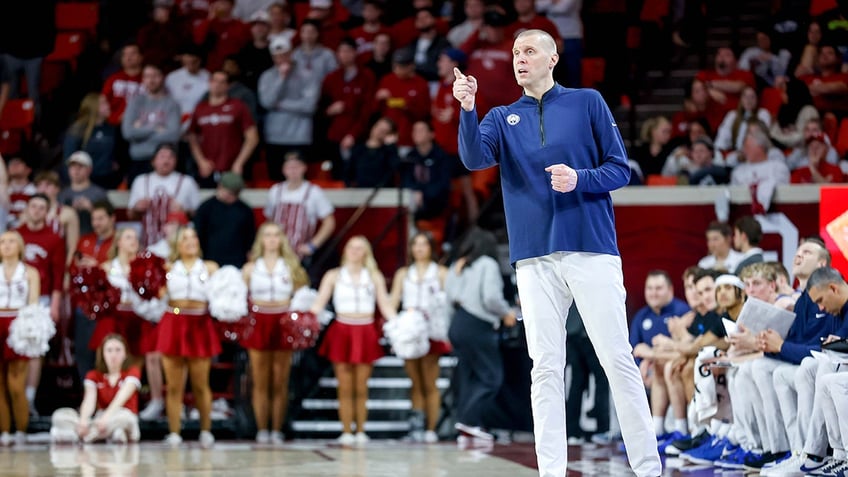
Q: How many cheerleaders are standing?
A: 6